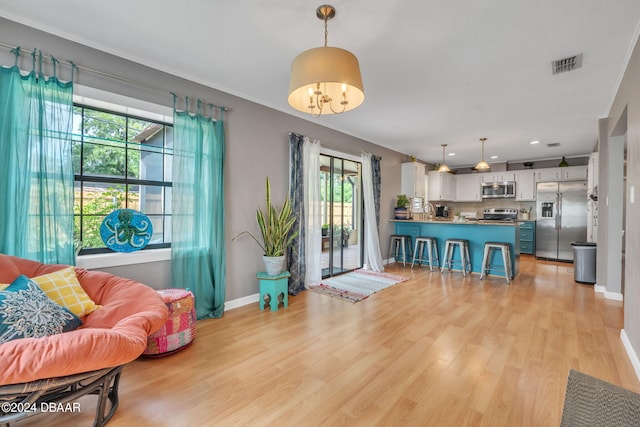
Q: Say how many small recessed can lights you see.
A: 3